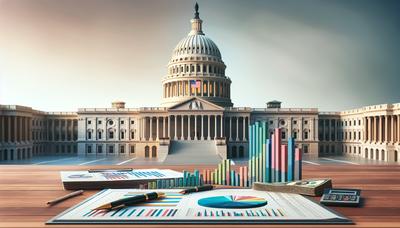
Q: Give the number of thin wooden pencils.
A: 1